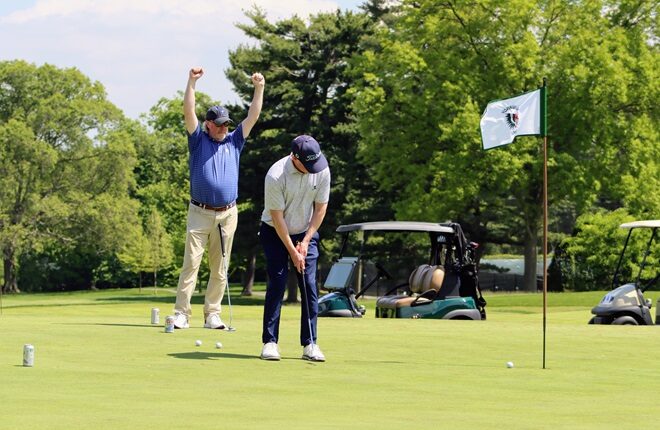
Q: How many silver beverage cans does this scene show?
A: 3